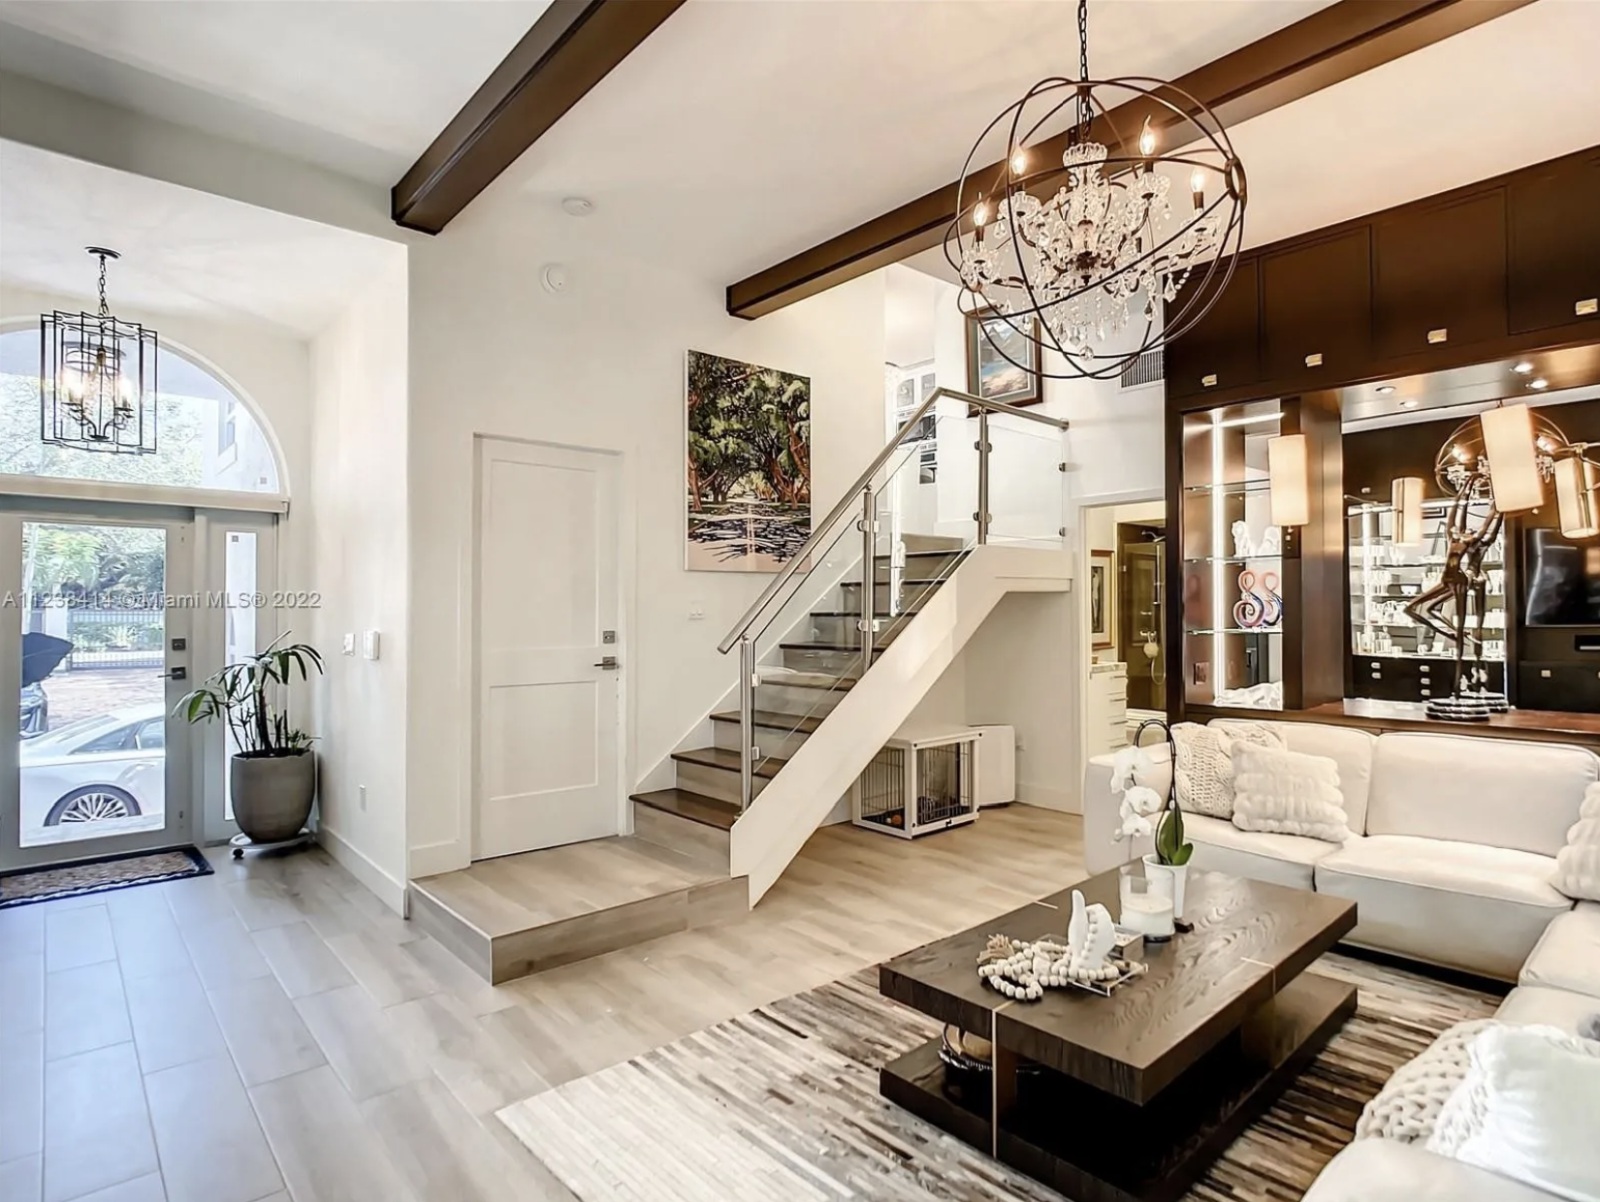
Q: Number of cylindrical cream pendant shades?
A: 4